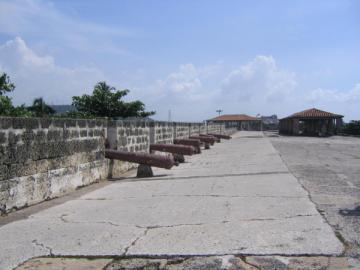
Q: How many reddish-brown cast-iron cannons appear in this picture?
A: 6